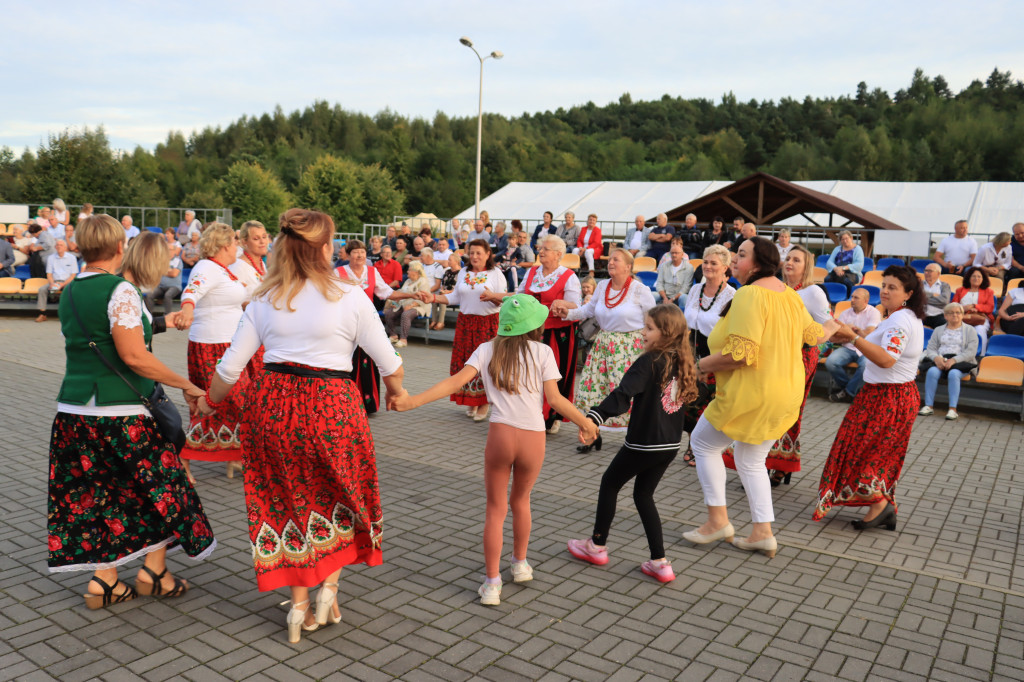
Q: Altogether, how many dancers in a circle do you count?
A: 15